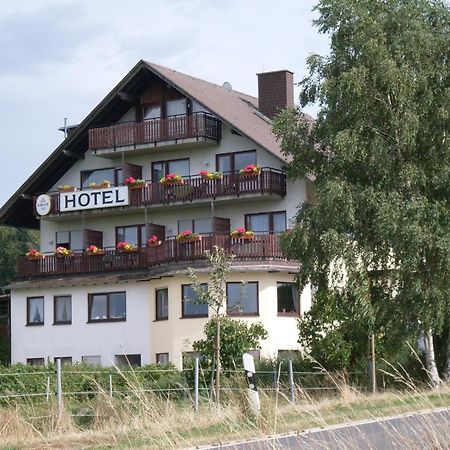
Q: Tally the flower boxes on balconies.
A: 13